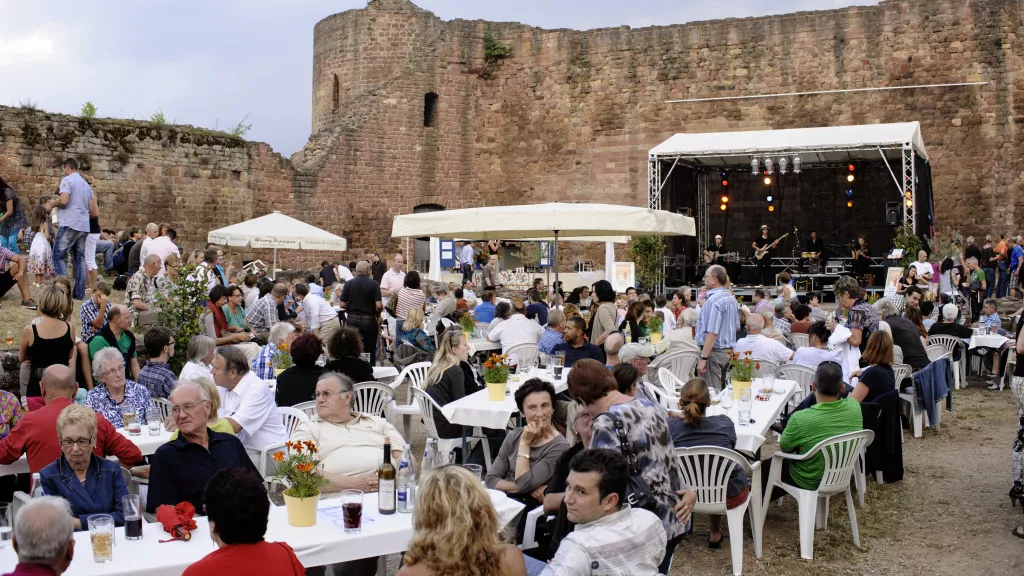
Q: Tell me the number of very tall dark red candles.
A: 0